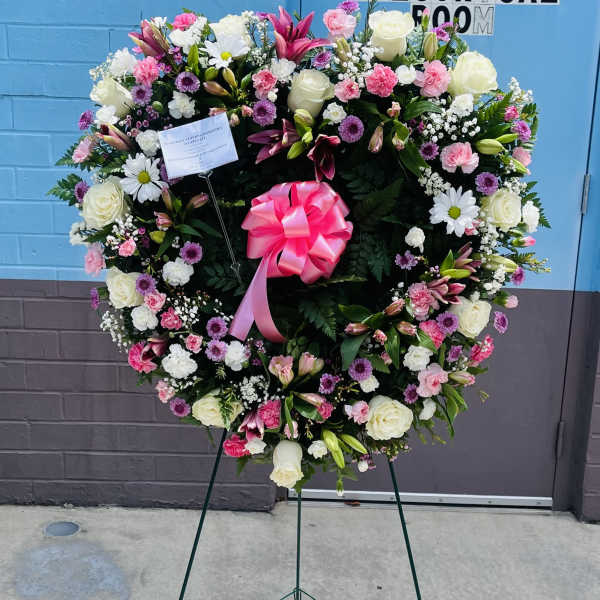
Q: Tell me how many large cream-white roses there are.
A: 12